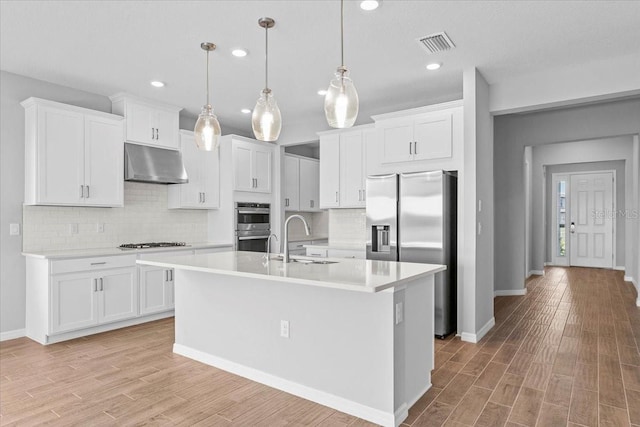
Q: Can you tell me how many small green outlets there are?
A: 0